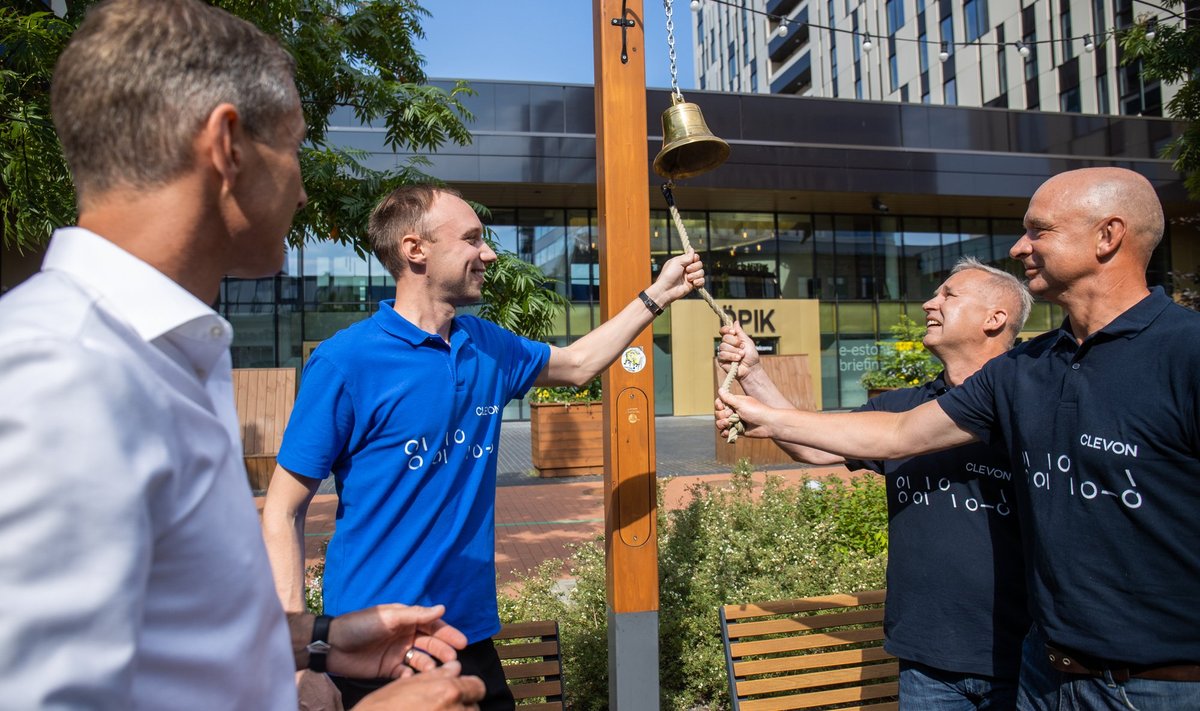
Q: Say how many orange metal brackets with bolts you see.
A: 0